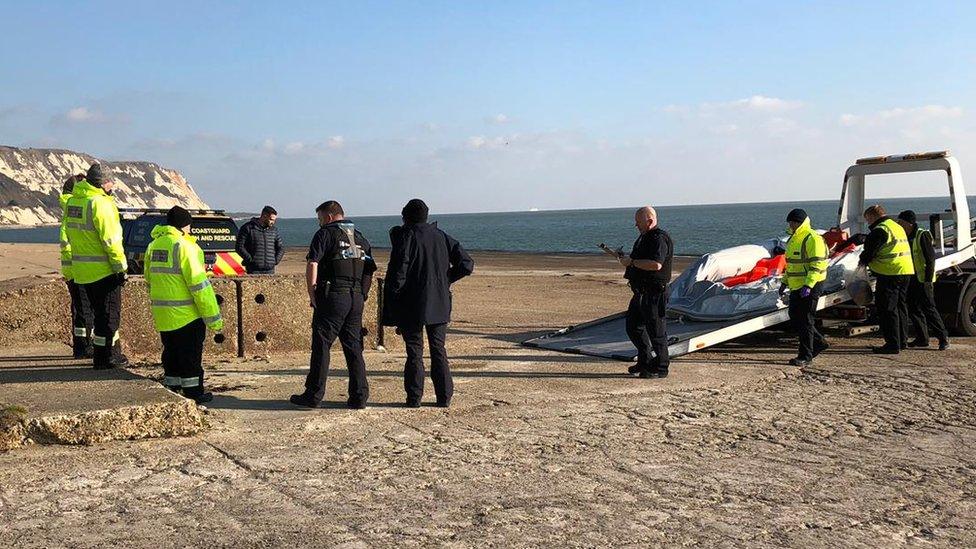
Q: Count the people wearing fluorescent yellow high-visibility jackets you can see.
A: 6